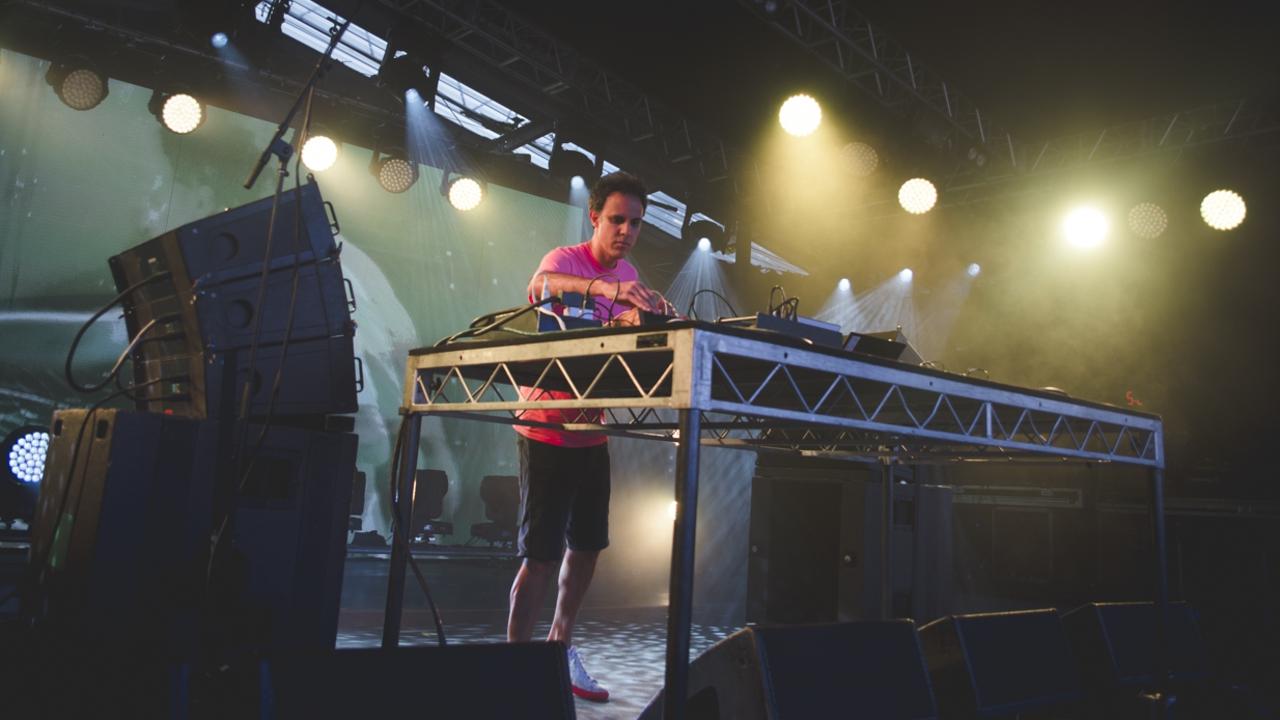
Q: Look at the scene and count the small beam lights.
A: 7